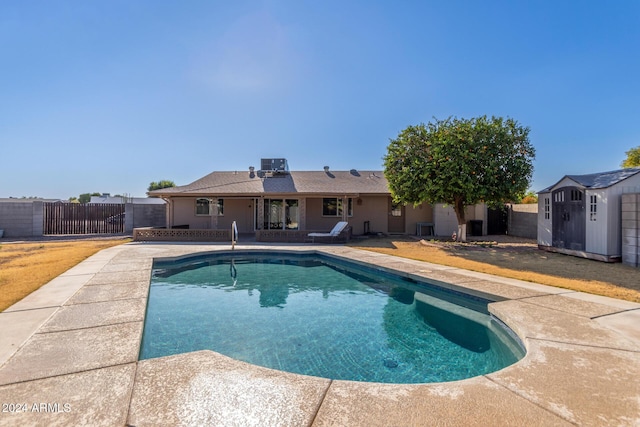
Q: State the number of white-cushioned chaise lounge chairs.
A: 1